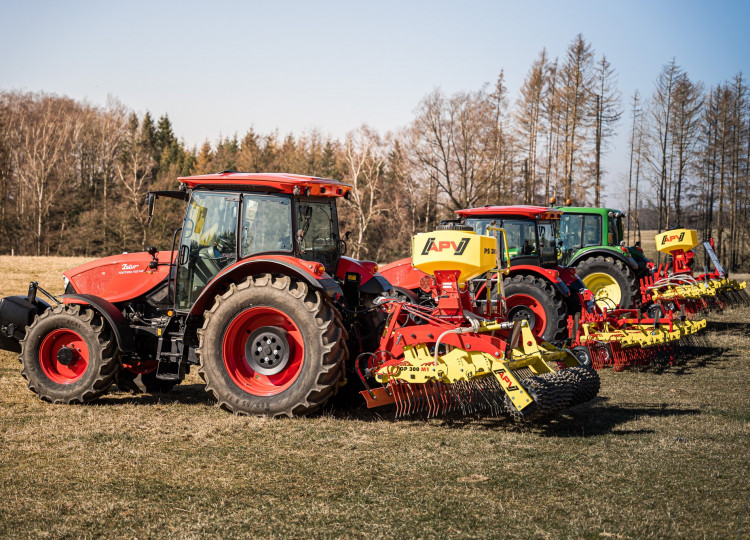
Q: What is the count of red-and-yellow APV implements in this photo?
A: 3